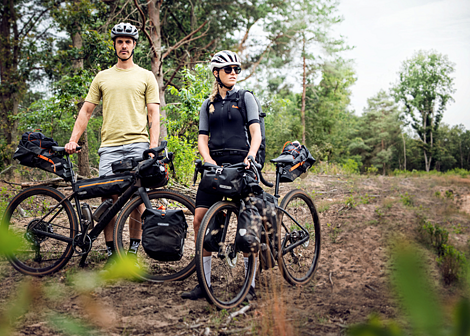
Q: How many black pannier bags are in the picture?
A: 3